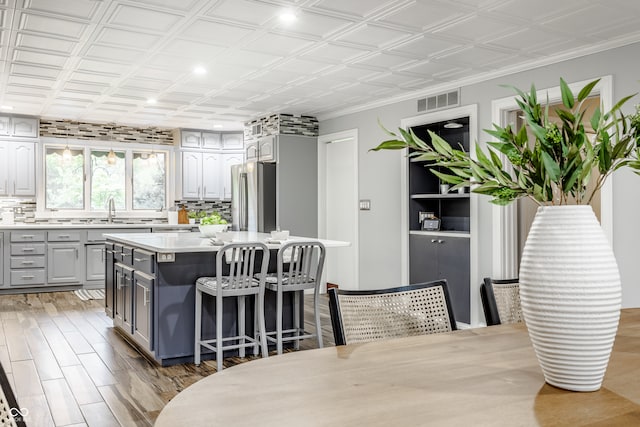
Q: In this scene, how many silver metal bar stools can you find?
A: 2